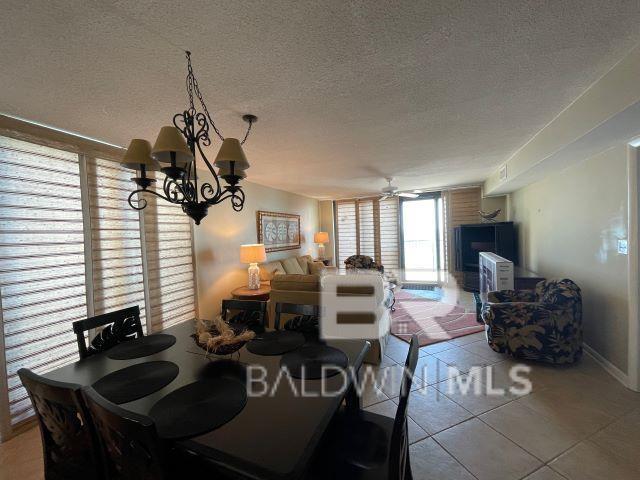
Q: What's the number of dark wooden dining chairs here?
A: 6